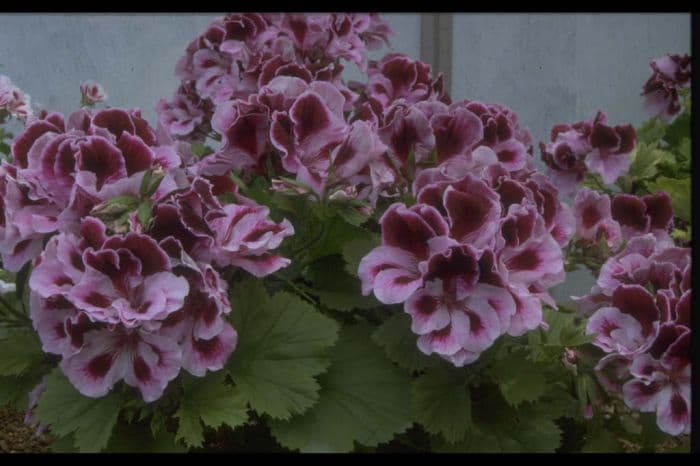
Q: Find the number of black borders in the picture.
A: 3